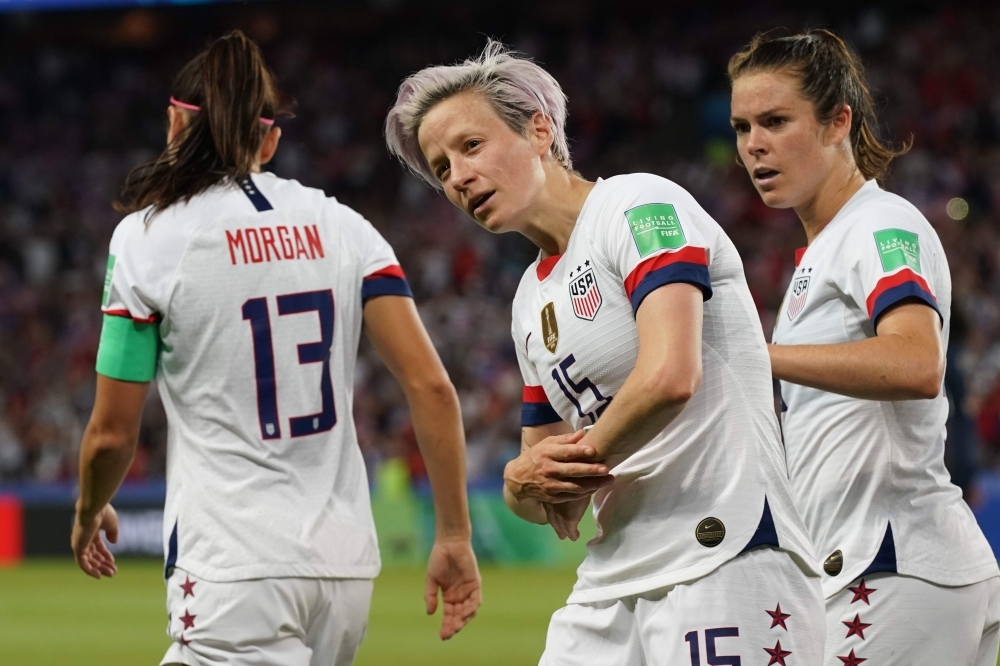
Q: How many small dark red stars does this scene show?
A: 8